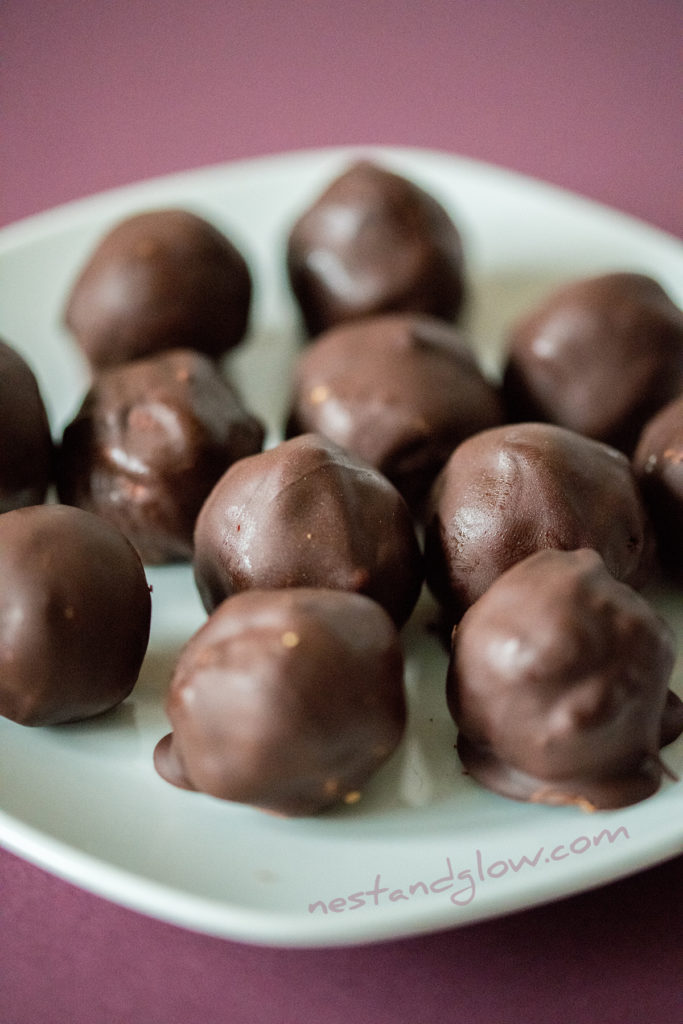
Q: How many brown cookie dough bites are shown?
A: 12